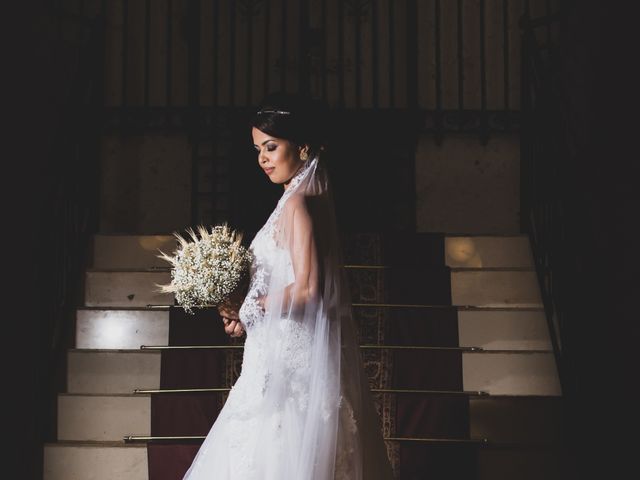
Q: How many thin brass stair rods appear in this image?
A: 5